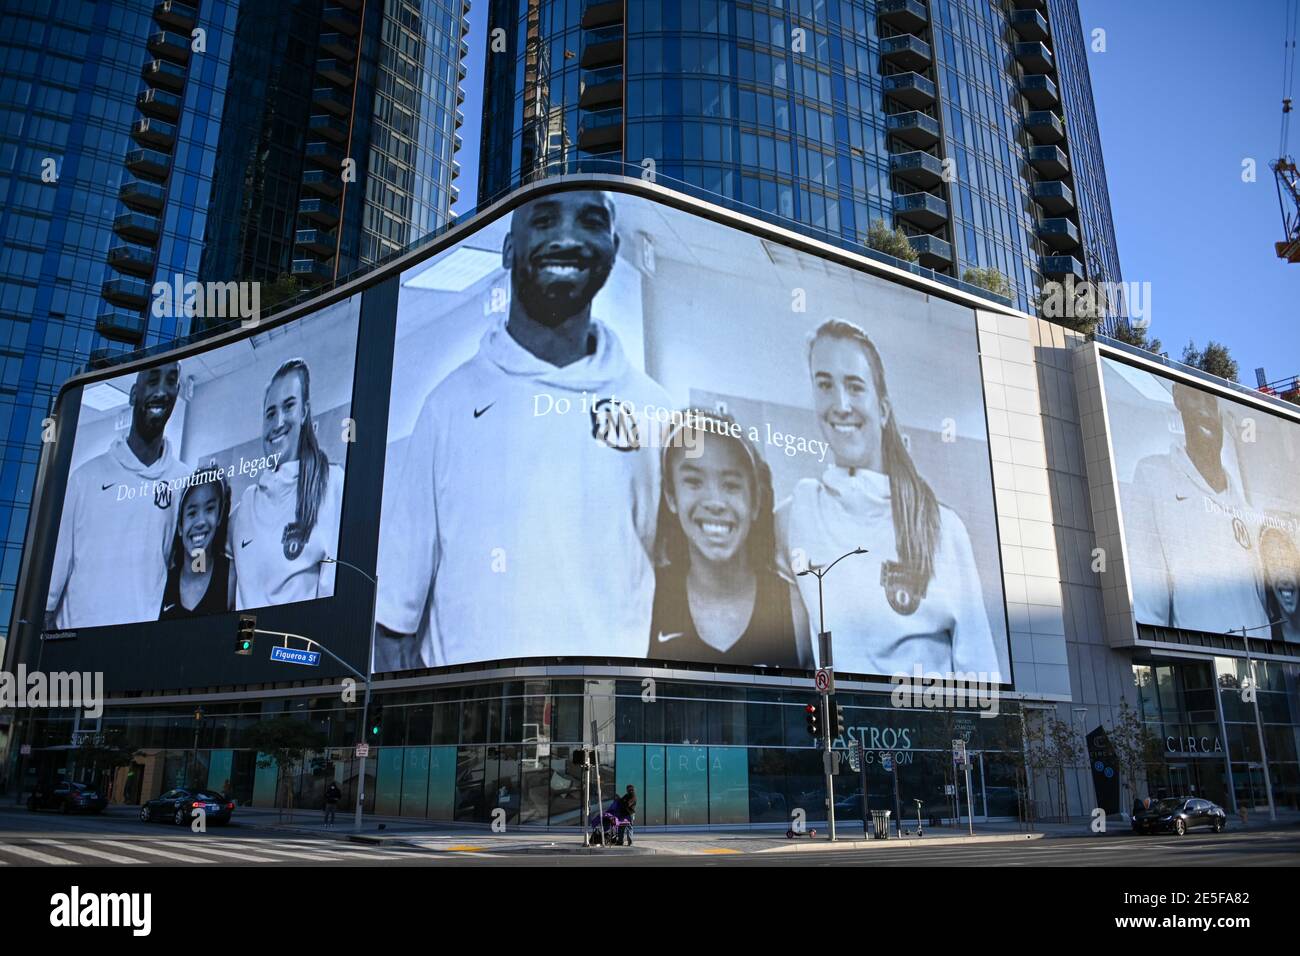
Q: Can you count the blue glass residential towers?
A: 2